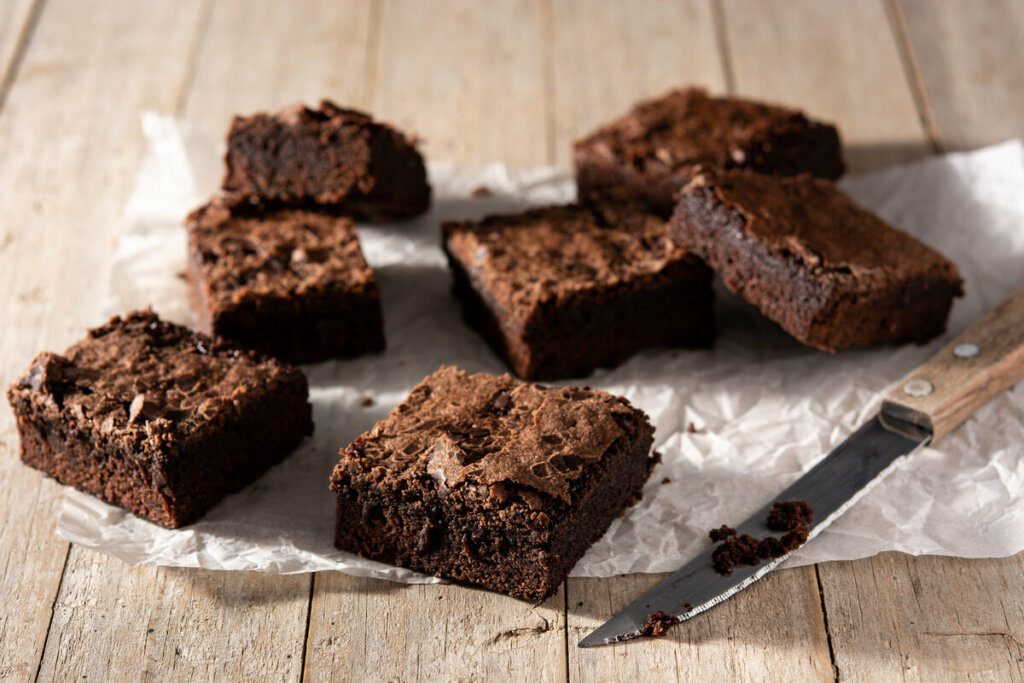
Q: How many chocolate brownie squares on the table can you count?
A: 7